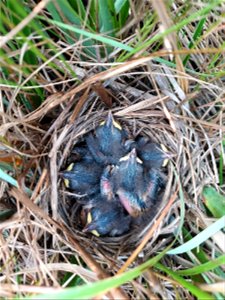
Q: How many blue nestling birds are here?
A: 5